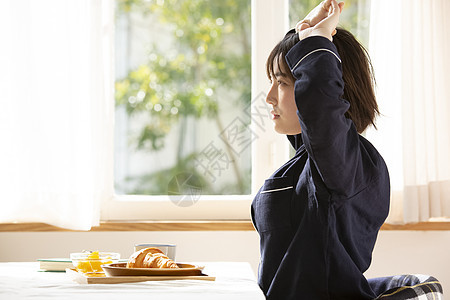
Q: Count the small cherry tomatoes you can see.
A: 0